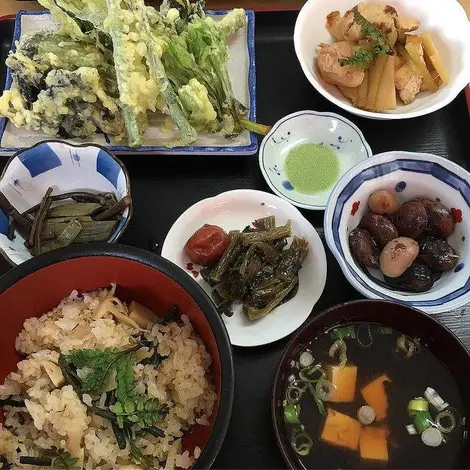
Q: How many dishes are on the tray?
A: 8